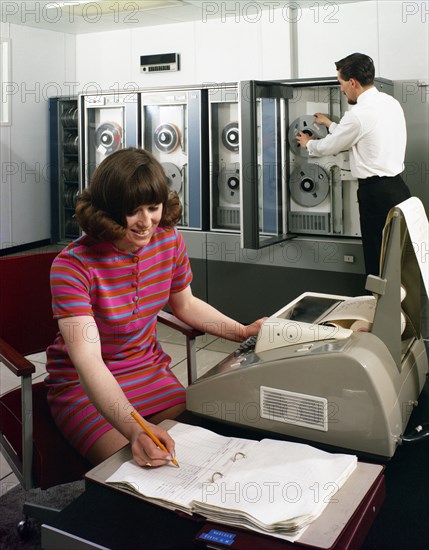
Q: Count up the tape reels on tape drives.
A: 7